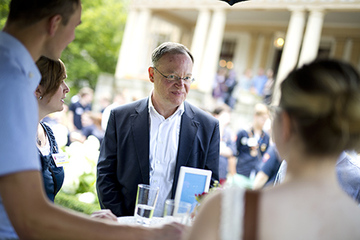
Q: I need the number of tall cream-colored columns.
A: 6